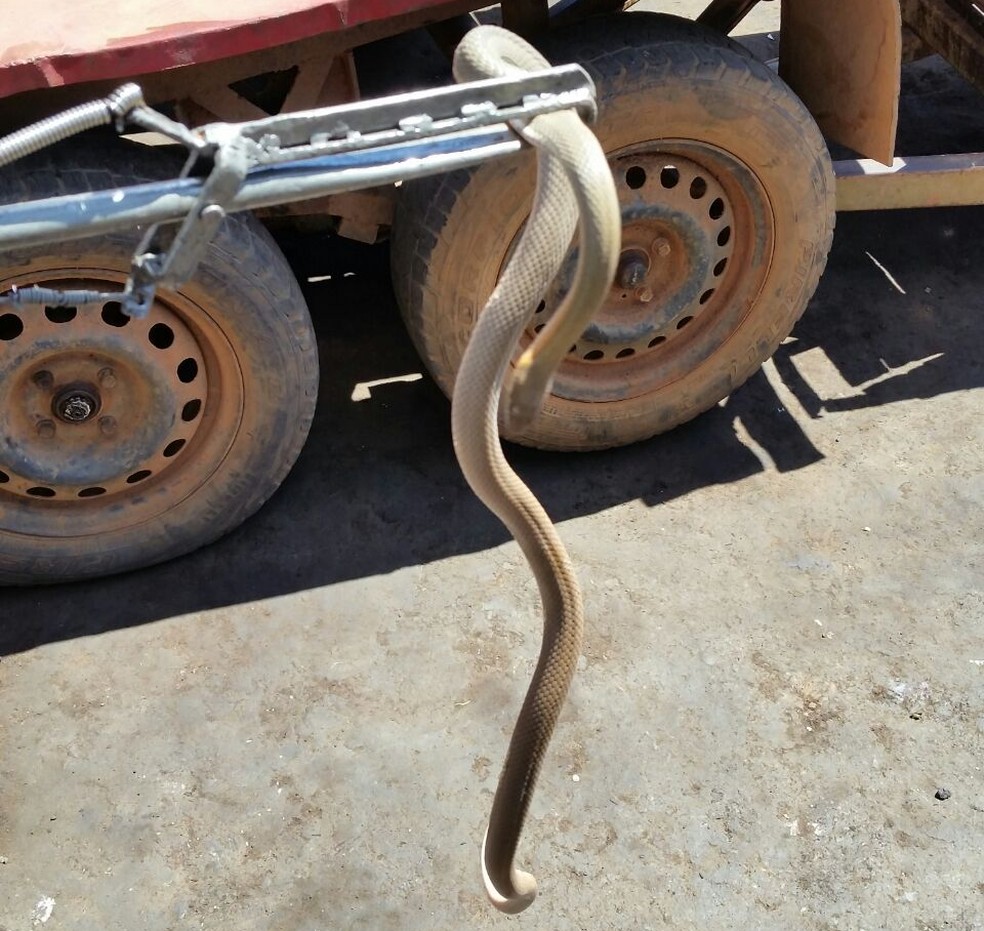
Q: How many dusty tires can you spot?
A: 2